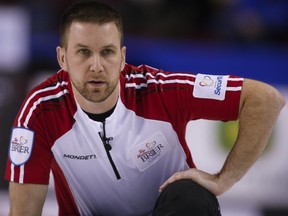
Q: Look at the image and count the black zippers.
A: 1